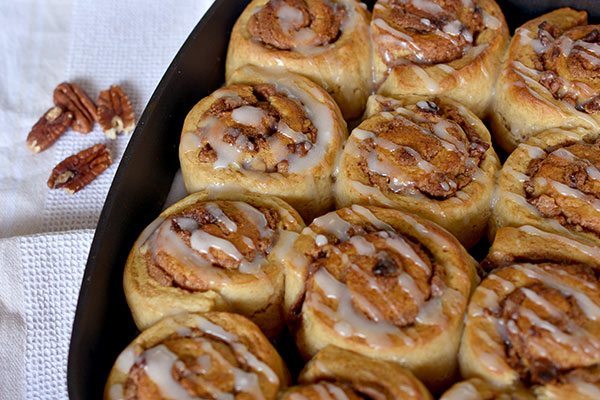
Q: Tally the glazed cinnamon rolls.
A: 12